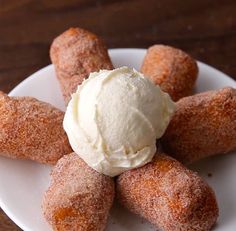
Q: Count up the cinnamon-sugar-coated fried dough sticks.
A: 6